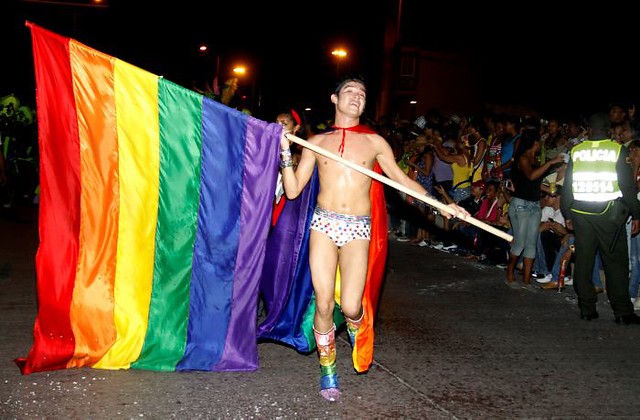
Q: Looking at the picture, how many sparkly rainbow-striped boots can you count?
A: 2